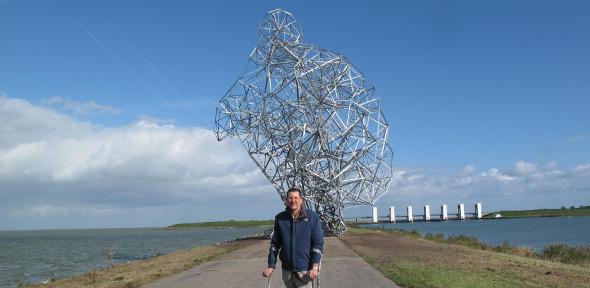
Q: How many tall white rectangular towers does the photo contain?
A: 7